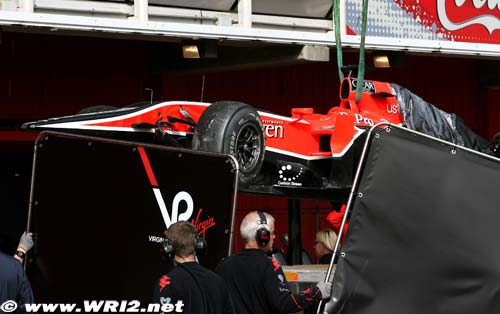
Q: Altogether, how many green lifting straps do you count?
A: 2